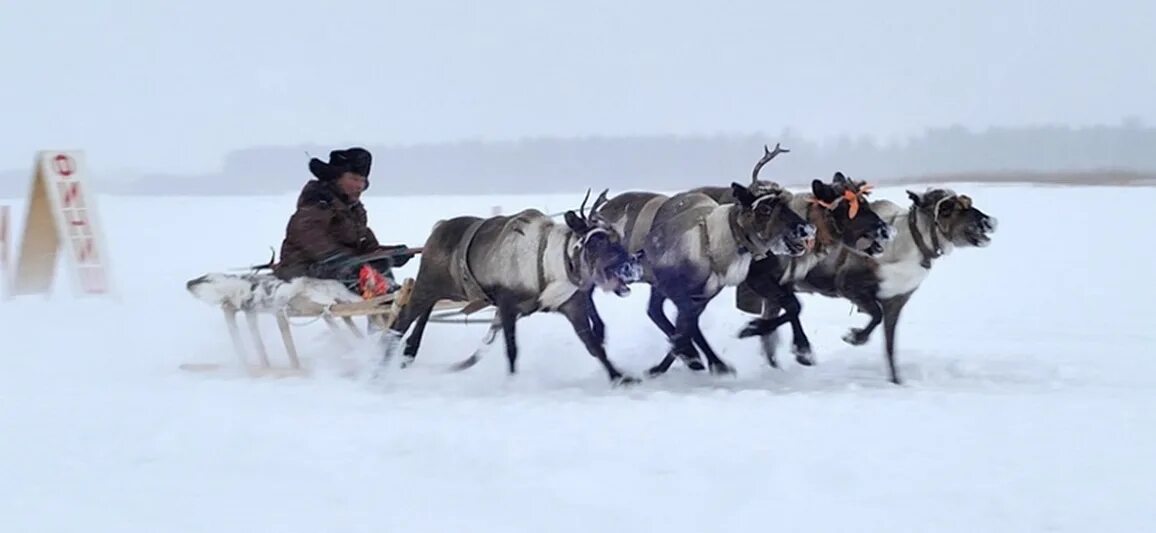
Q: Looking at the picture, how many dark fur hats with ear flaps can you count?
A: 1